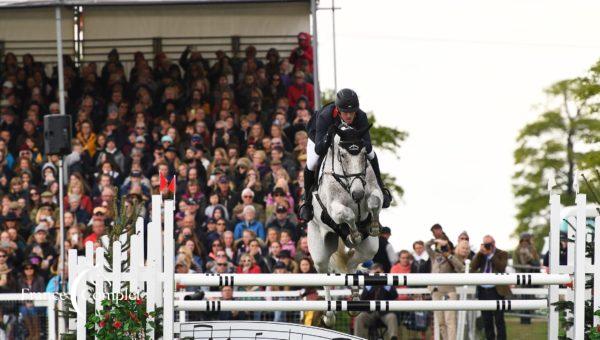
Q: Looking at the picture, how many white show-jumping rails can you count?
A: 2